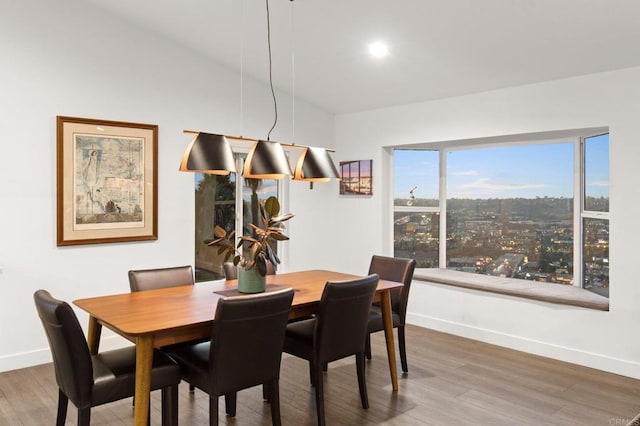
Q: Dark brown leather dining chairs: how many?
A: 6